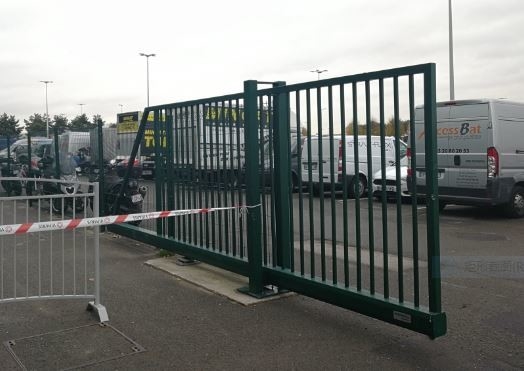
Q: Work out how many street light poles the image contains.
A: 6